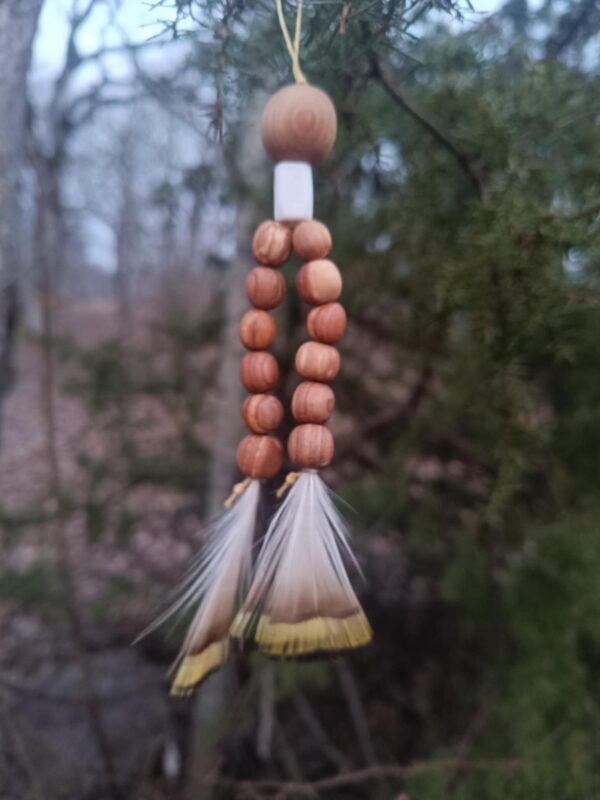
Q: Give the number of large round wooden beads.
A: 1